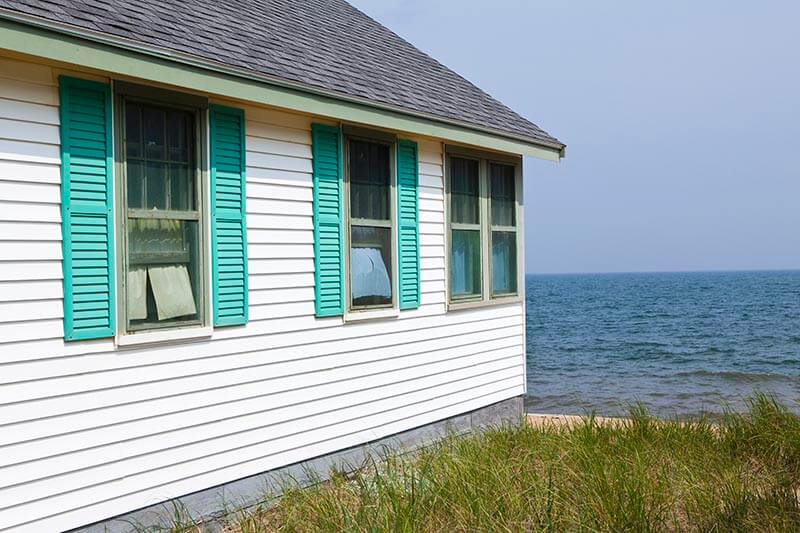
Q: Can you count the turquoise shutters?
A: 4